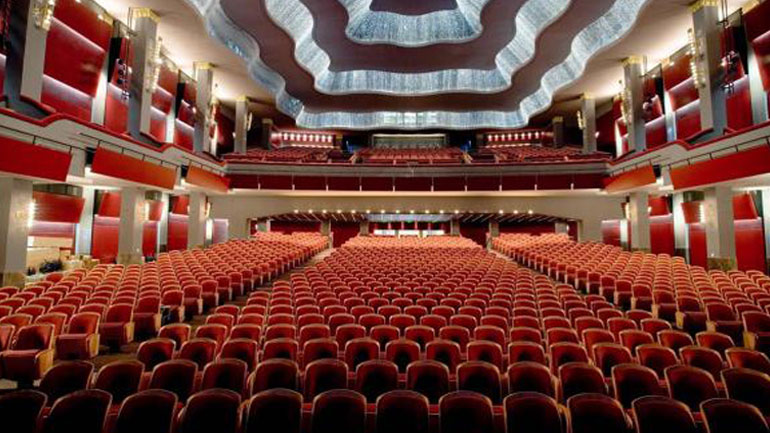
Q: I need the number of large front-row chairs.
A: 12